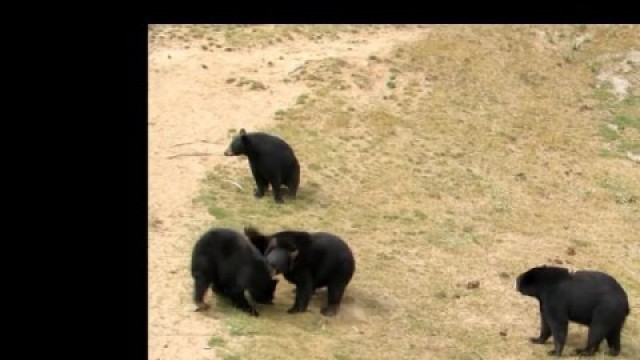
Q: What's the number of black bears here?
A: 4